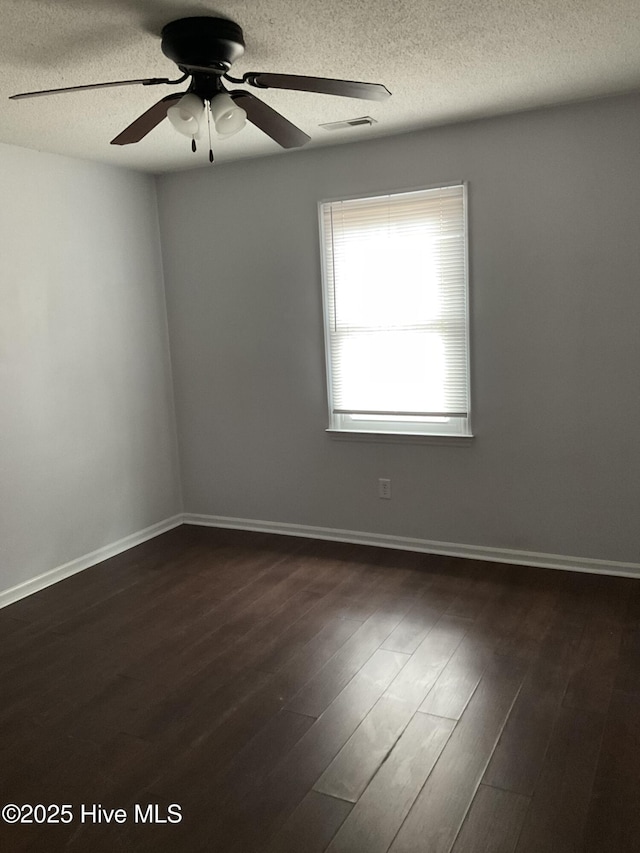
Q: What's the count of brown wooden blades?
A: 4